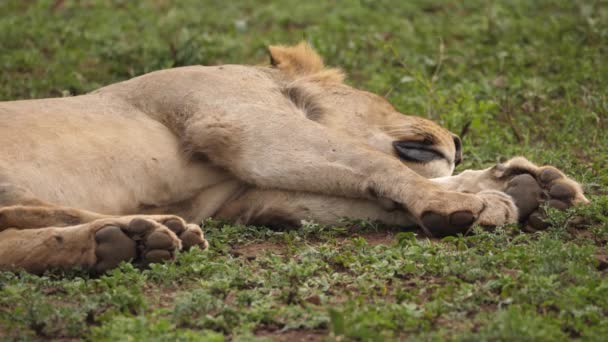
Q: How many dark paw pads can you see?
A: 13